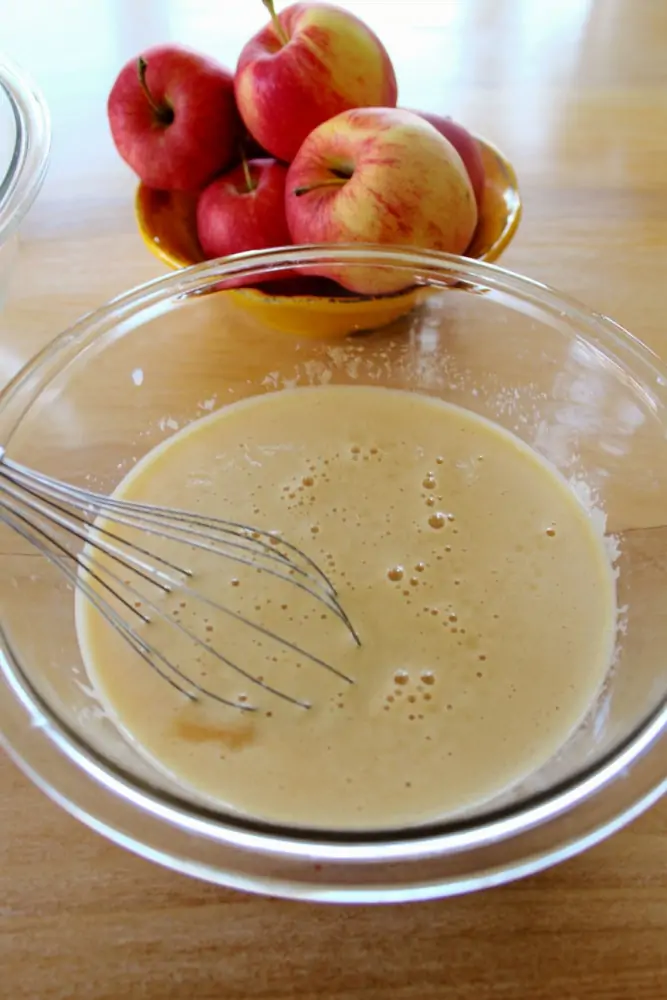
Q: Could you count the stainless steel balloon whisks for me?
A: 1